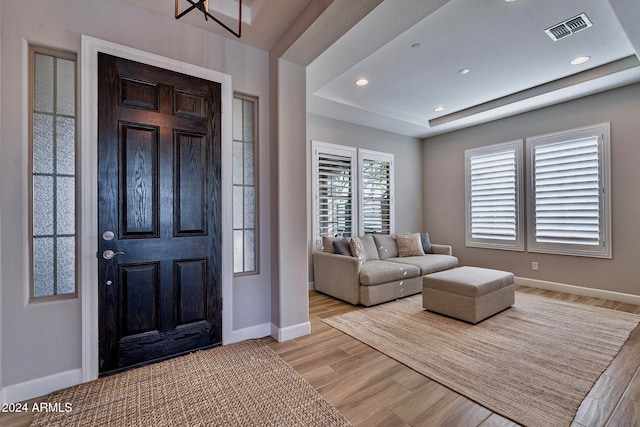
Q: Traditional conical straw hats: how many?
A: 0